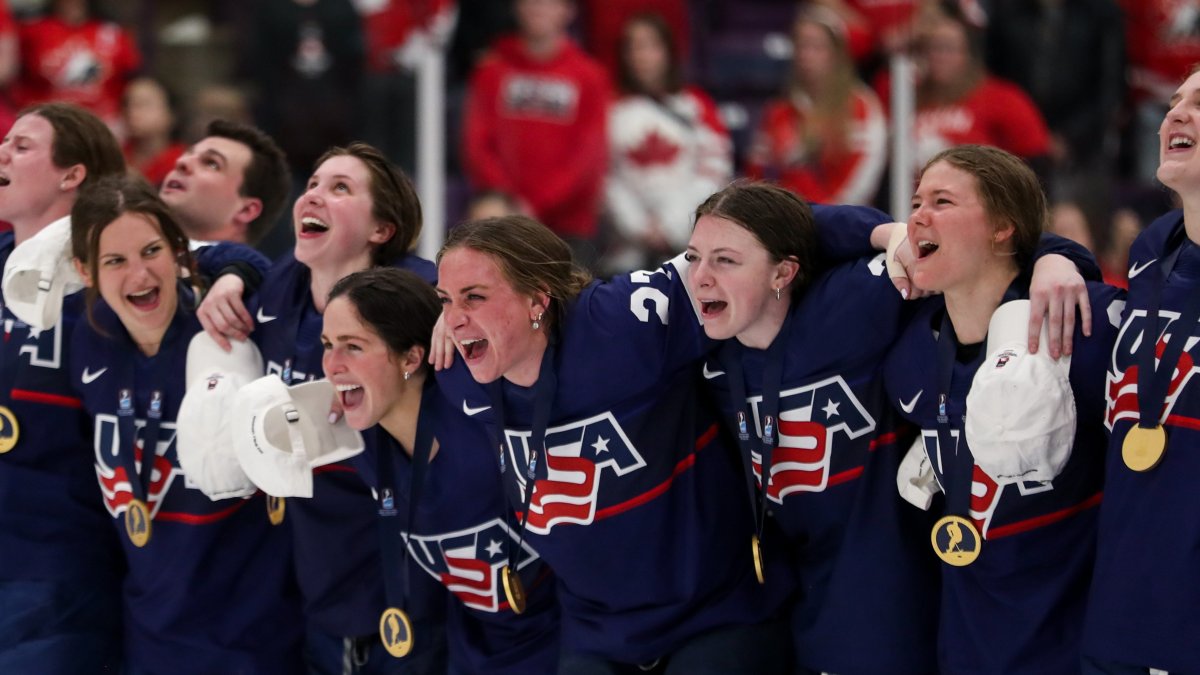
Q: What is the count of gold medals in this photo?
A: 8